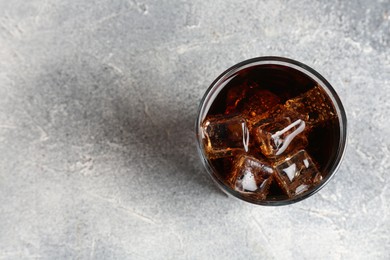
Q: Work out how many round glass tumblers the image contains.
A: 1